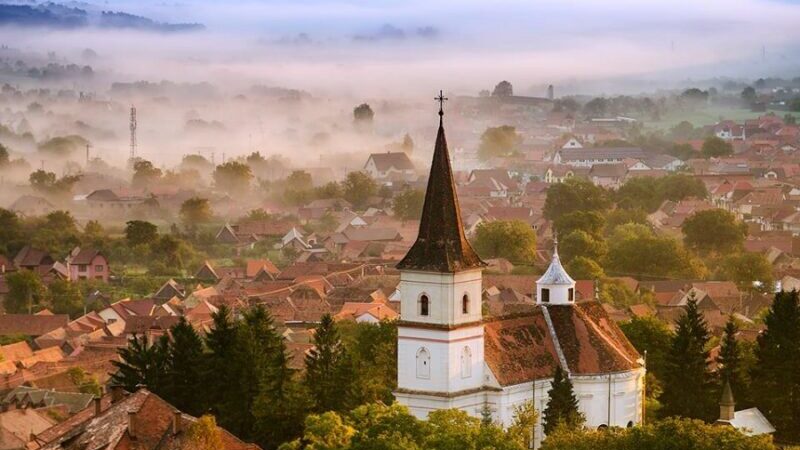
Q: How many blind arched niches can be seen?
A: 2